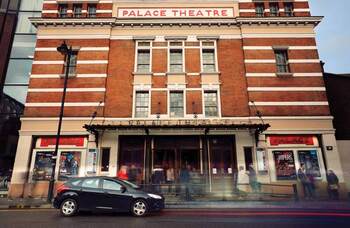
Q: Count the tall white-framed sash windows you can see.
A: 6